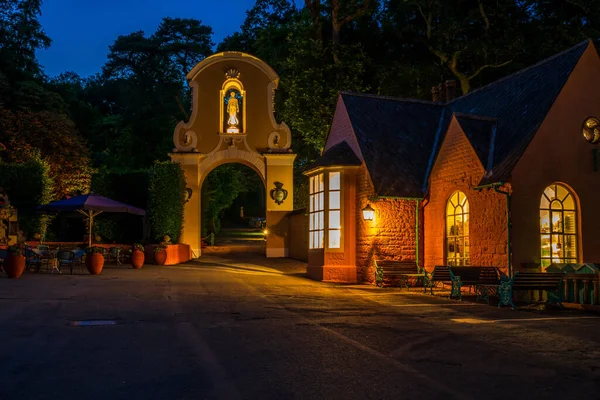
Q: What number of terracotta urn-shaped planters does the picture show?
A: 4